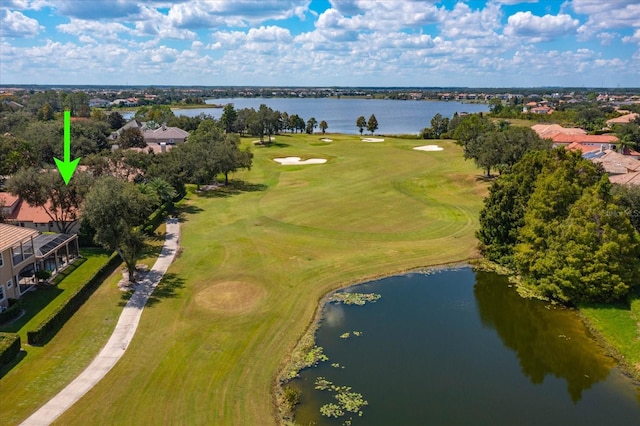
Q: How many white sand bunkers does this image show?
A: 4